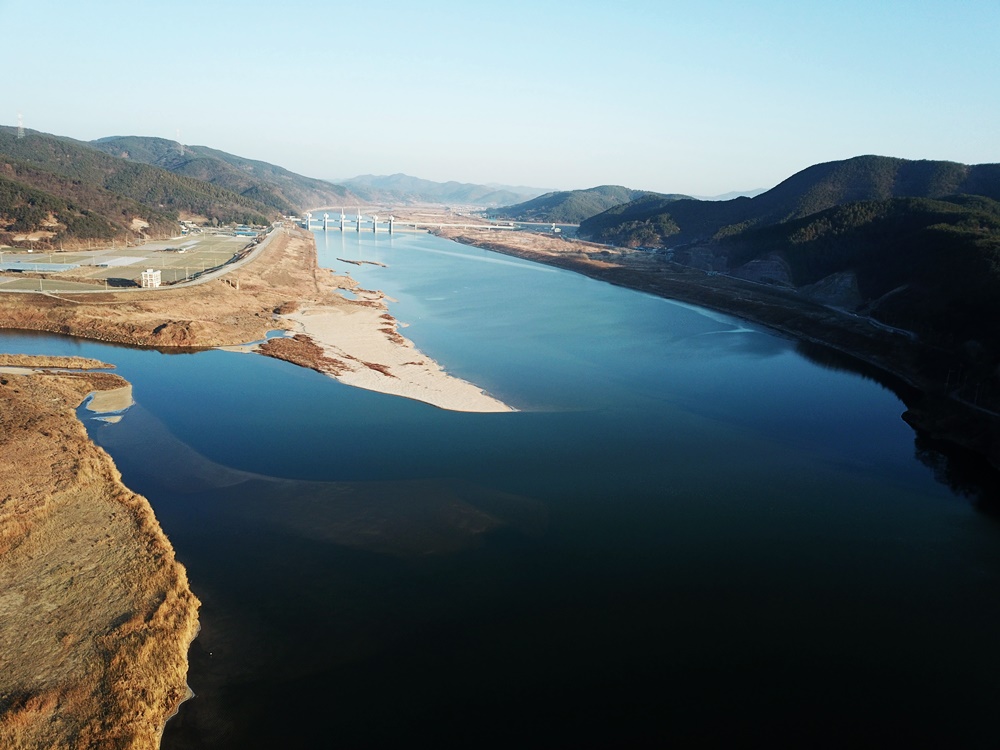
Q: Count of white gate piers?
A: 6